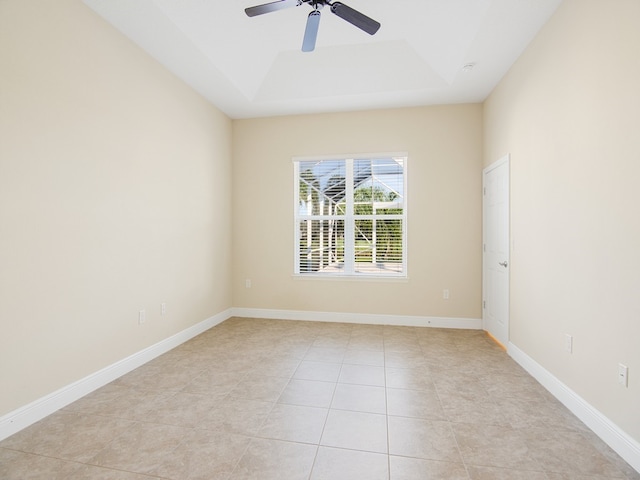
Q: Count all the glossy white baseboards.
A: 3